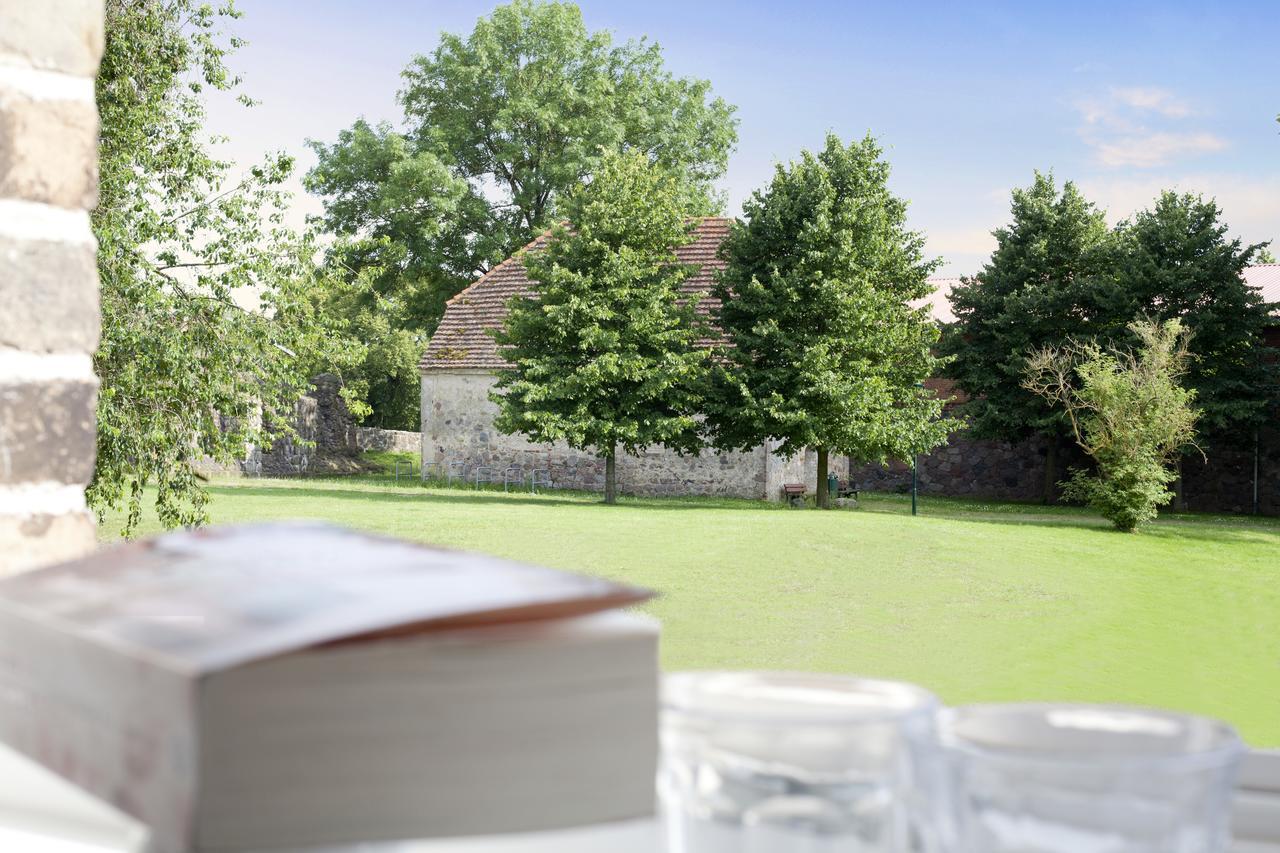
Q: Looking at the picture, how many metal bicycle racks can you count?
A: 6